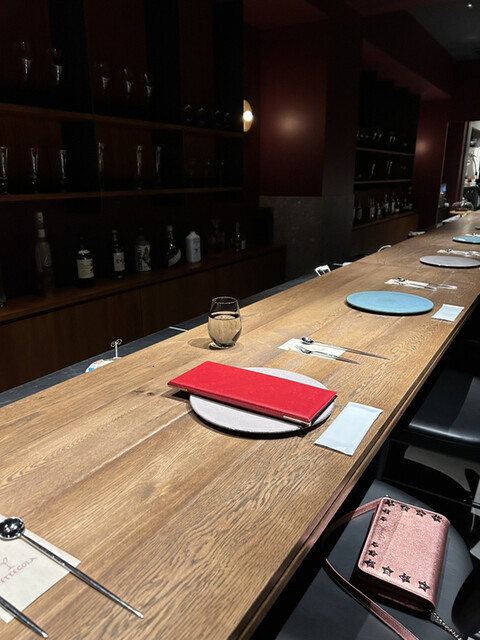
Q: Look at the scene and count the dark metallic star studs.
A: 12